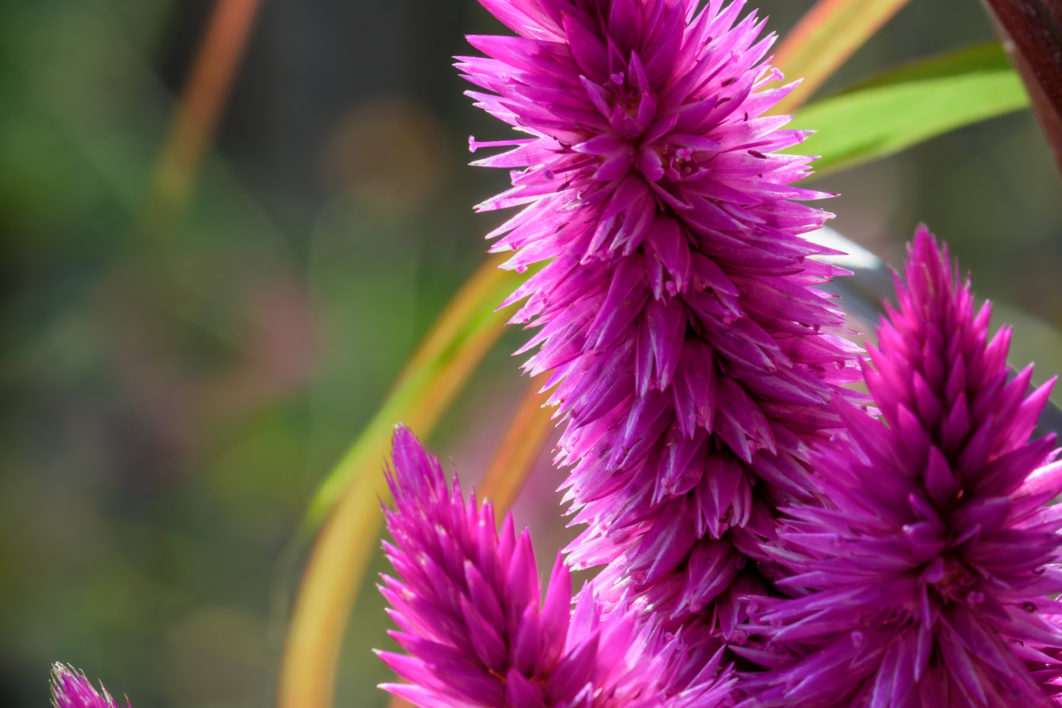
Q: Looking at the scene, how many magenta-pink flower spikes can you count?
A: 4